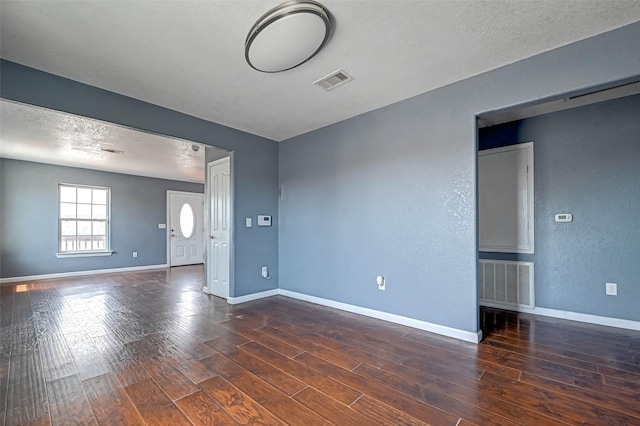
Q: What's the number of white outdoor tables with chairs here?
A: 0